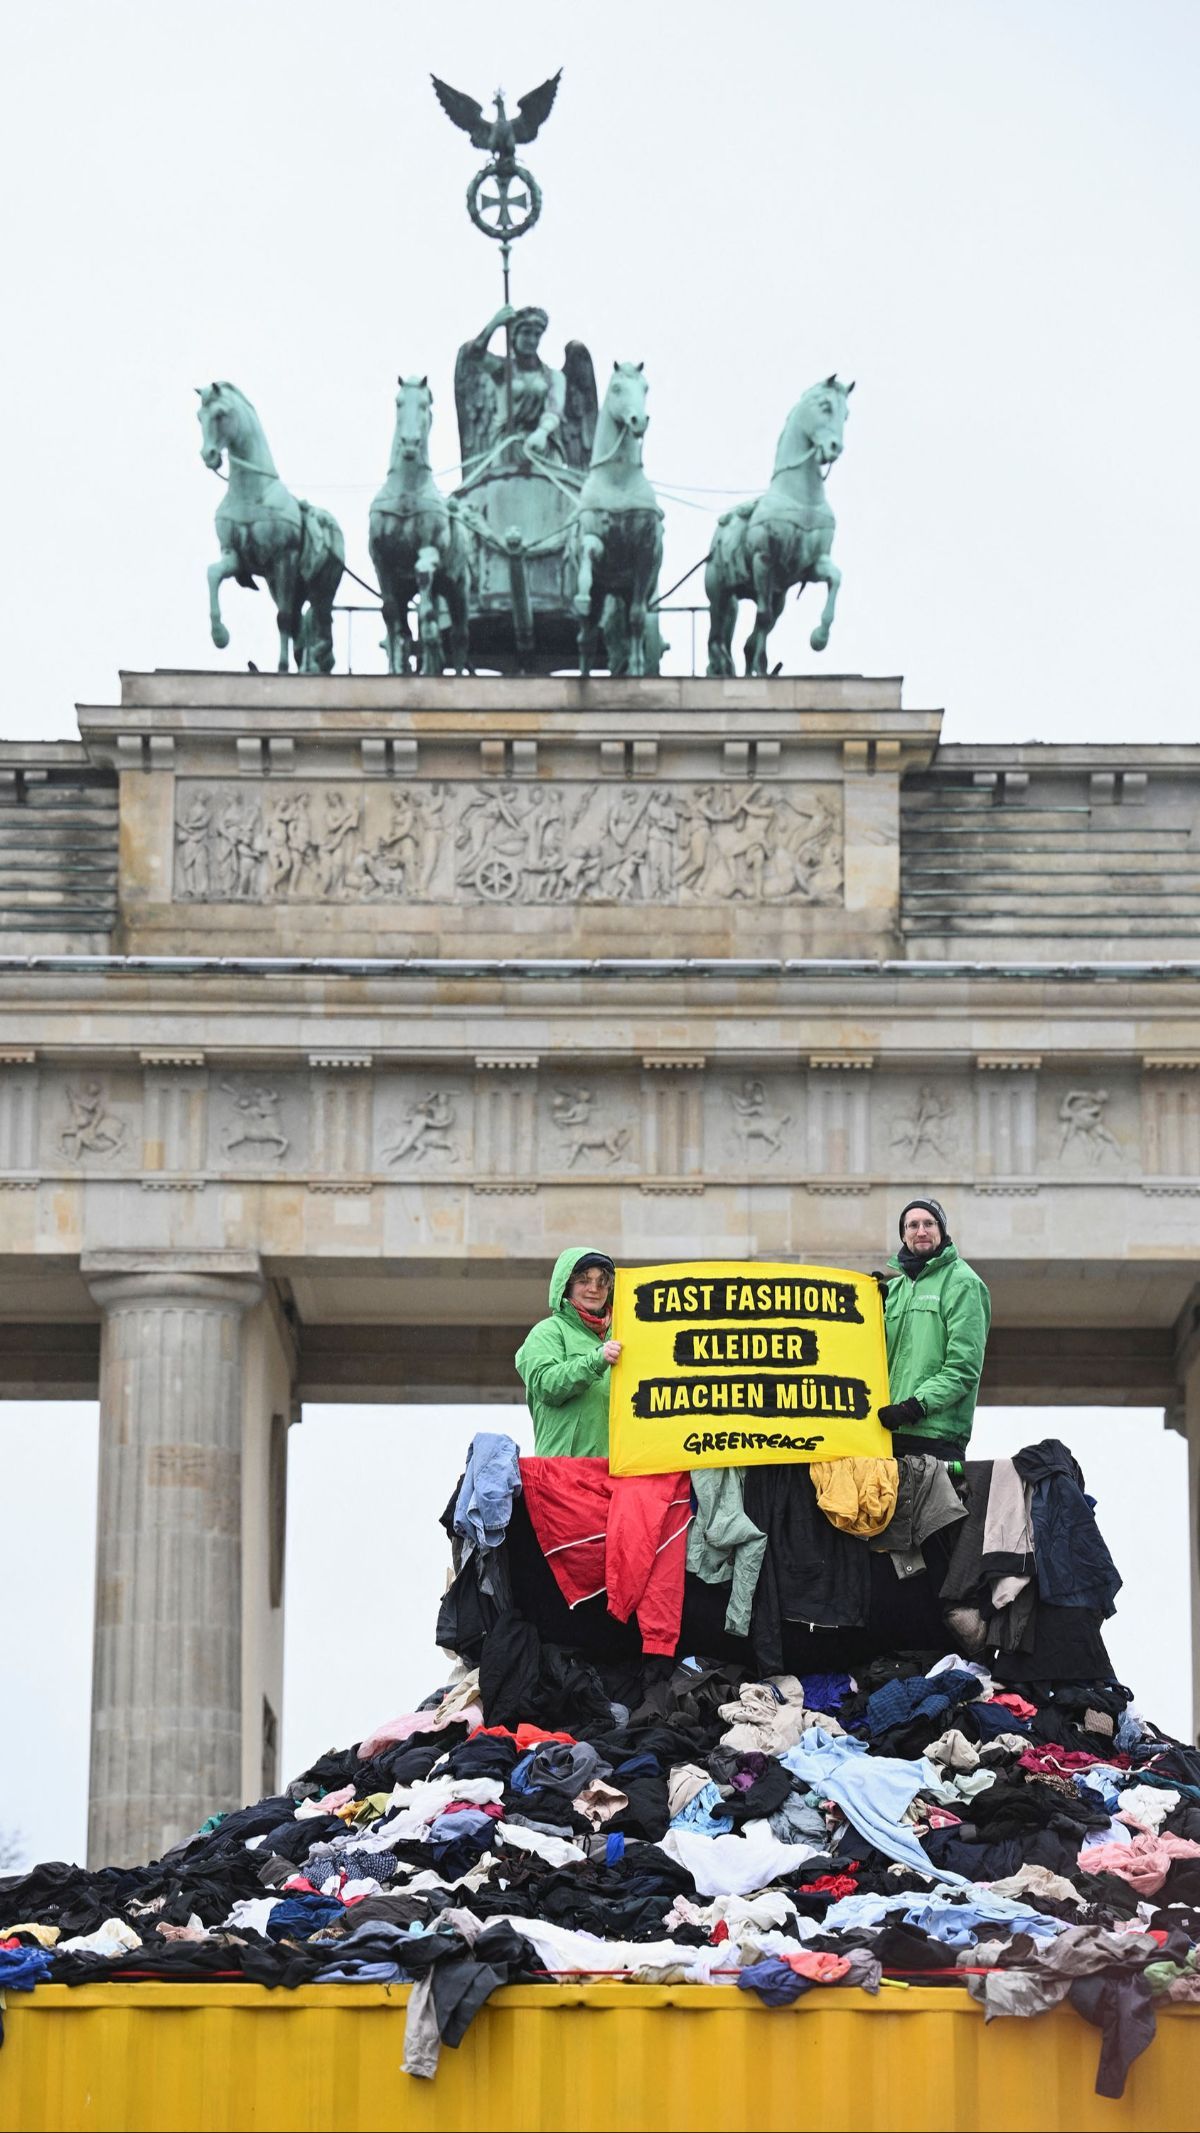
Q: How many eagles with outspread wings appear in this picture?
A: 1